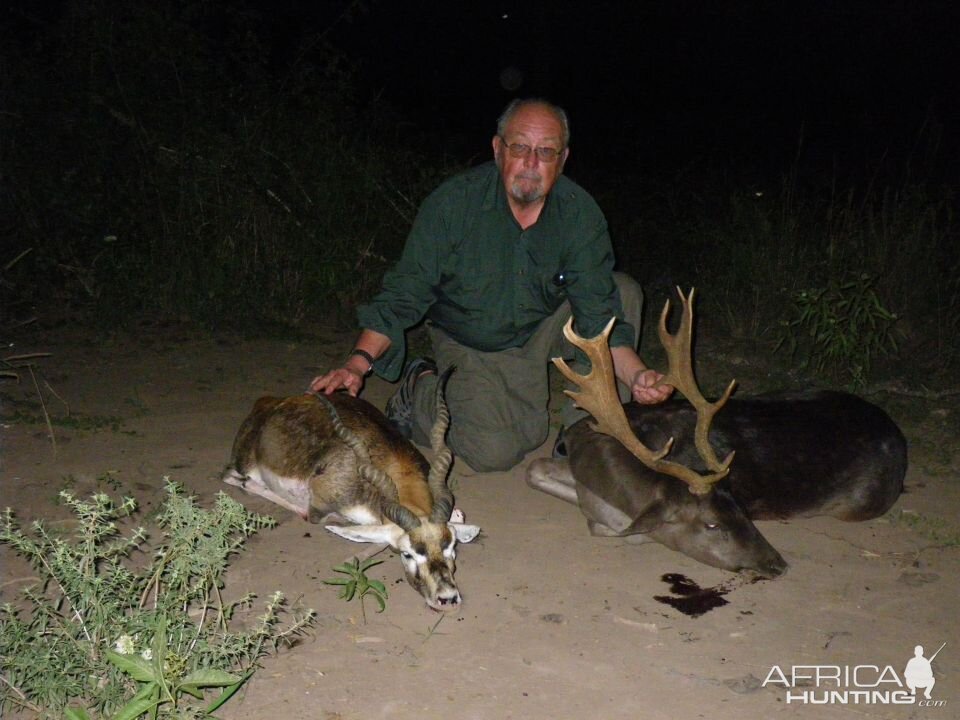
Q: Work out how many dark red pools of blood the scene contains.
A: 1